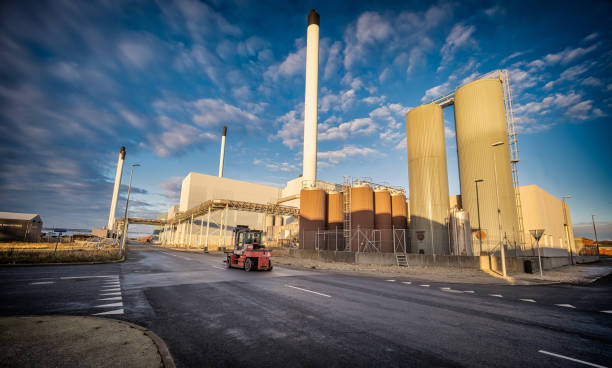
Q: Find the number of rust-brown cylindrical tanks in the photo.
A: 5